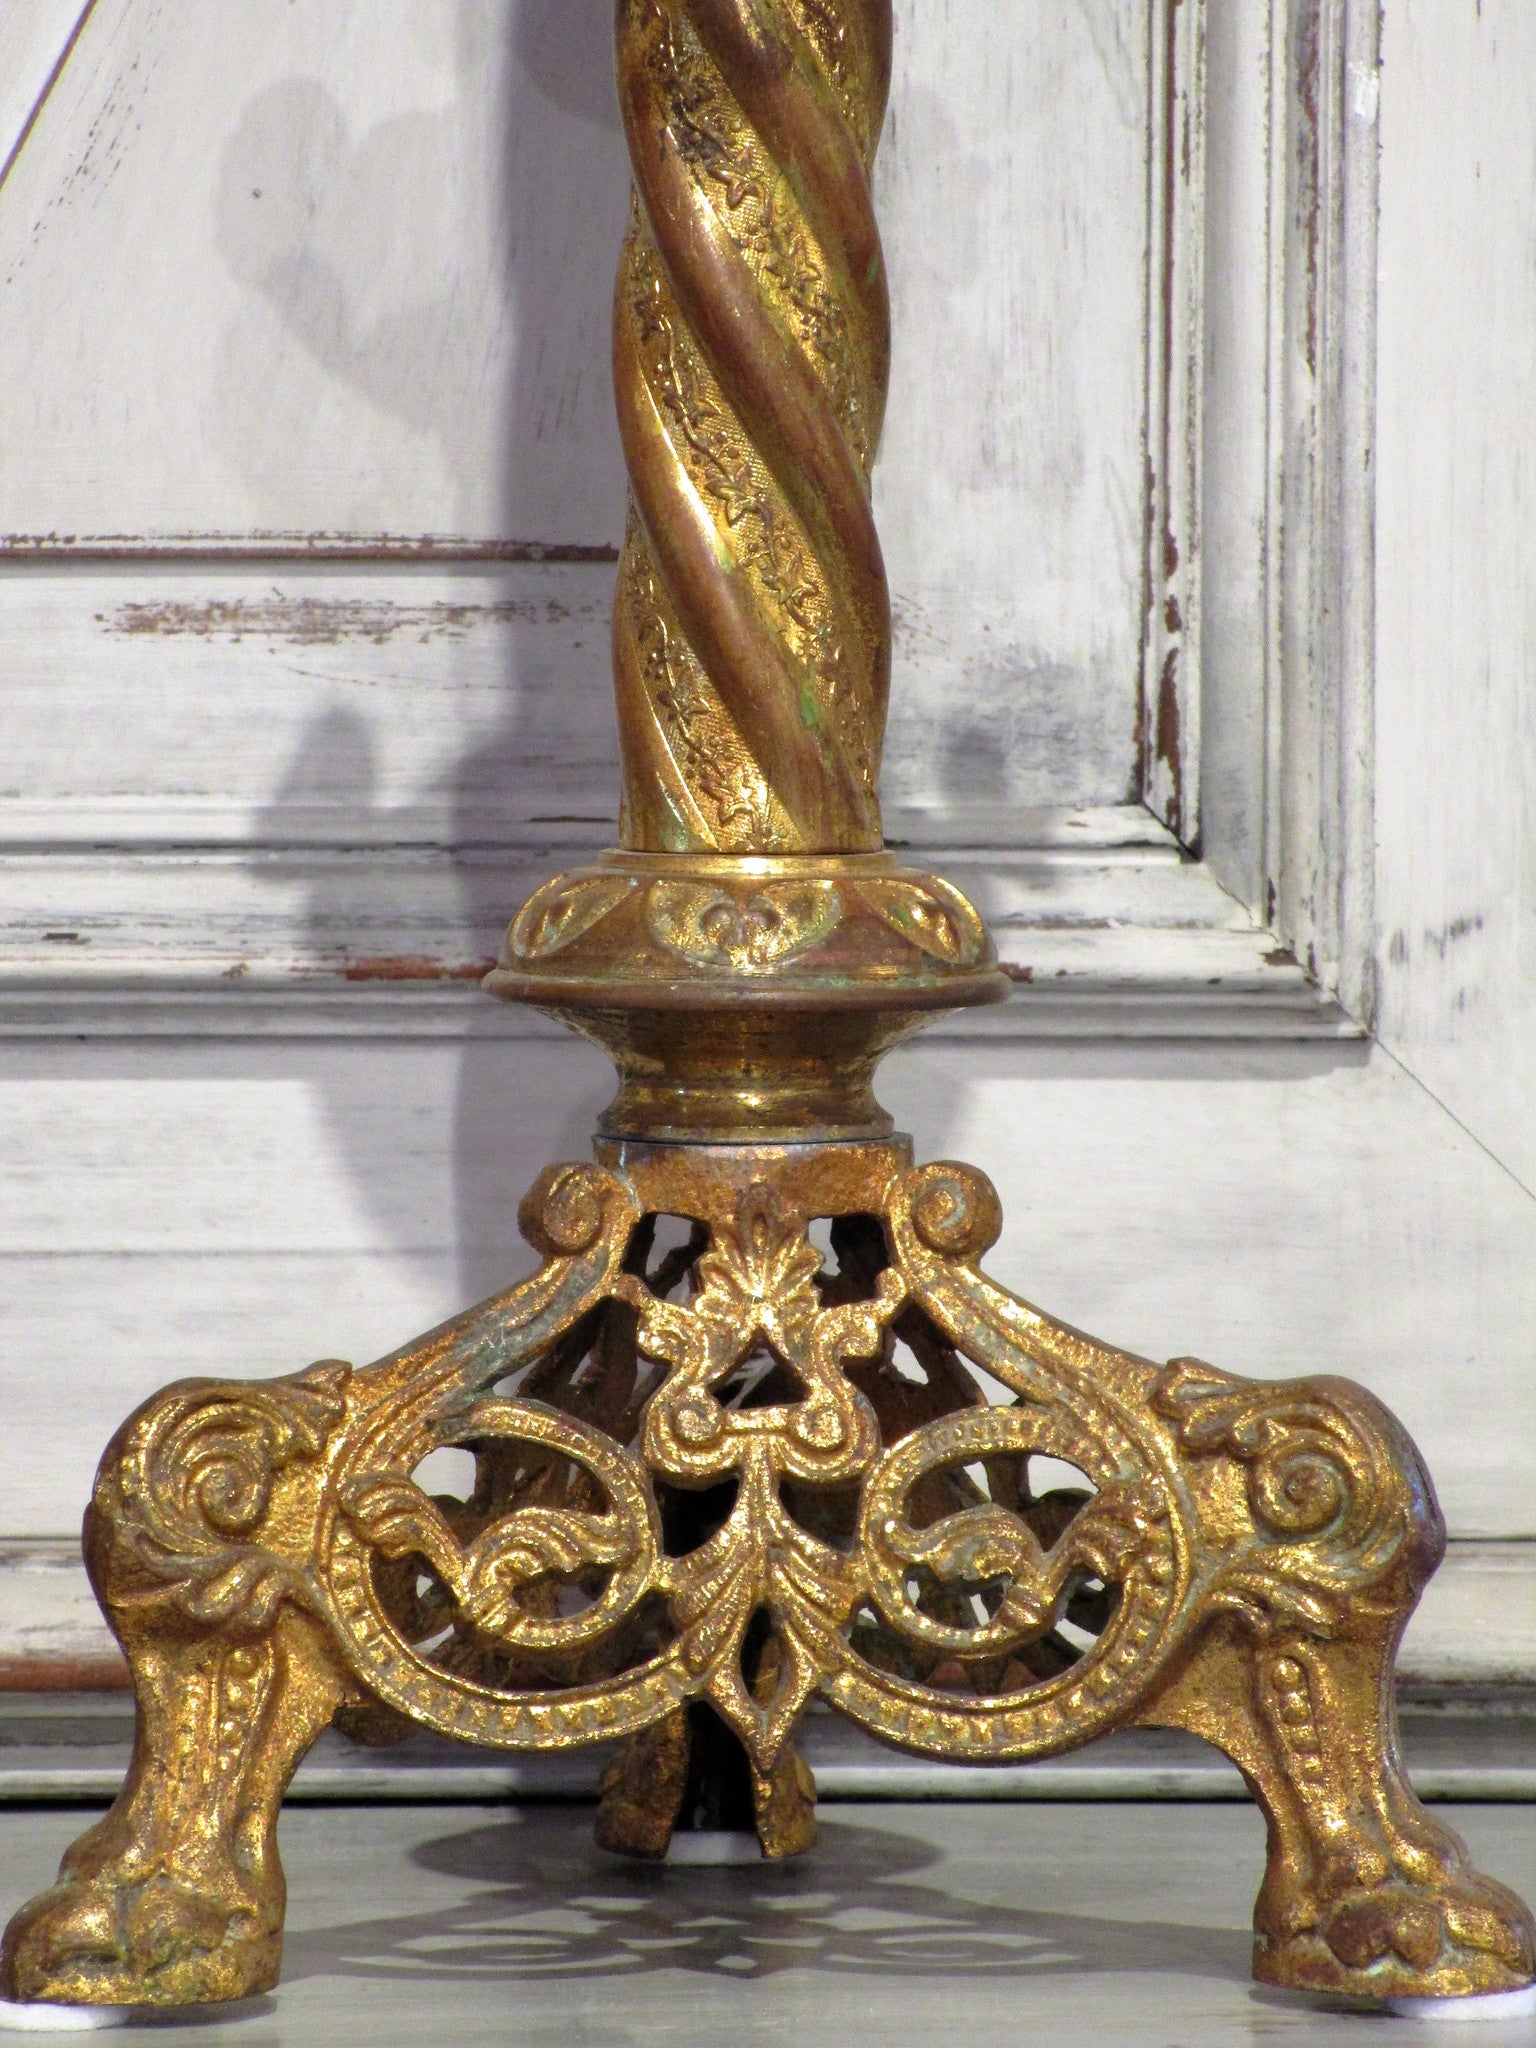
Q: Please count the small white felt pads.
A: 3